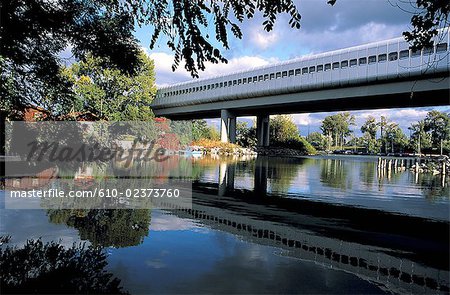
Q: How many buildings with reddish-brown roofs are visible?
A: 2